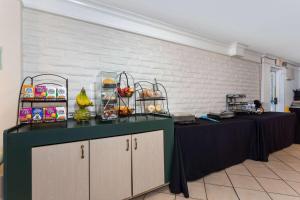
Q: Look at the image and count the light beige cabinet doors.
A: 3